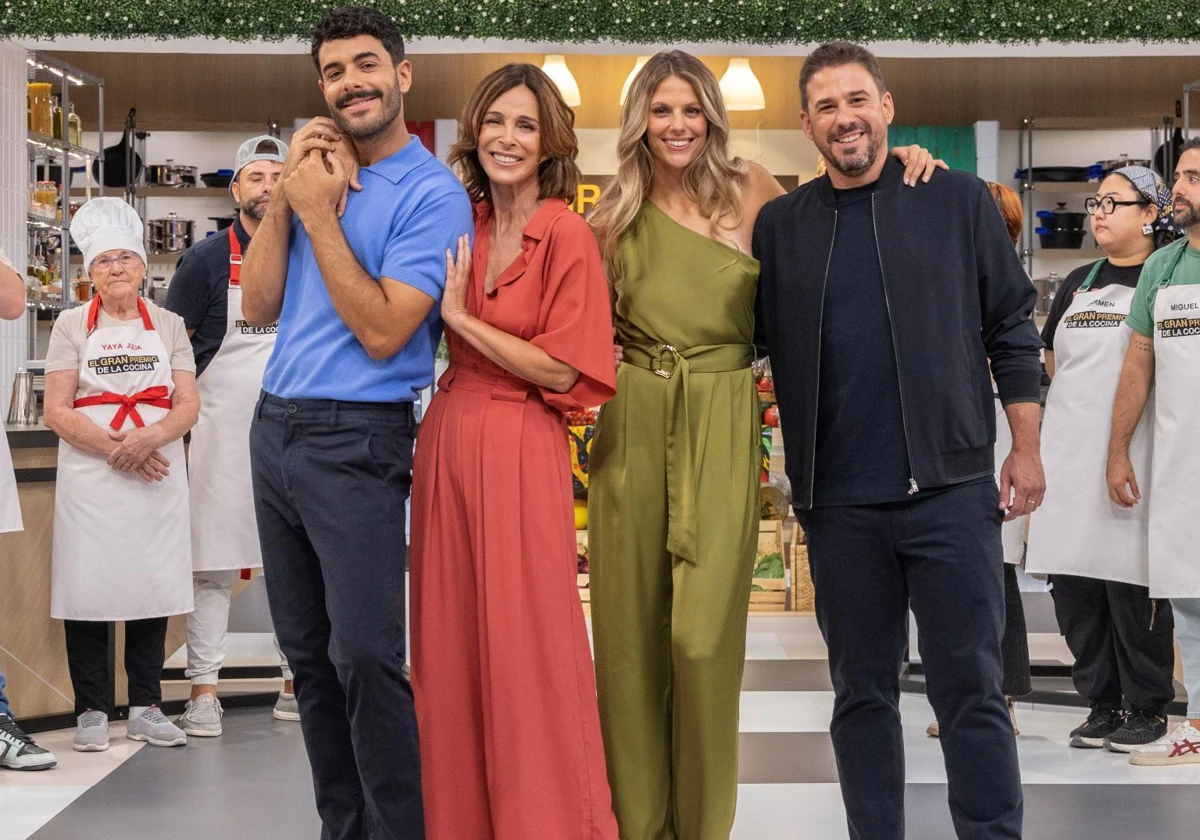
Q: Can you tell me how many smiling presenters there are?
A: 4